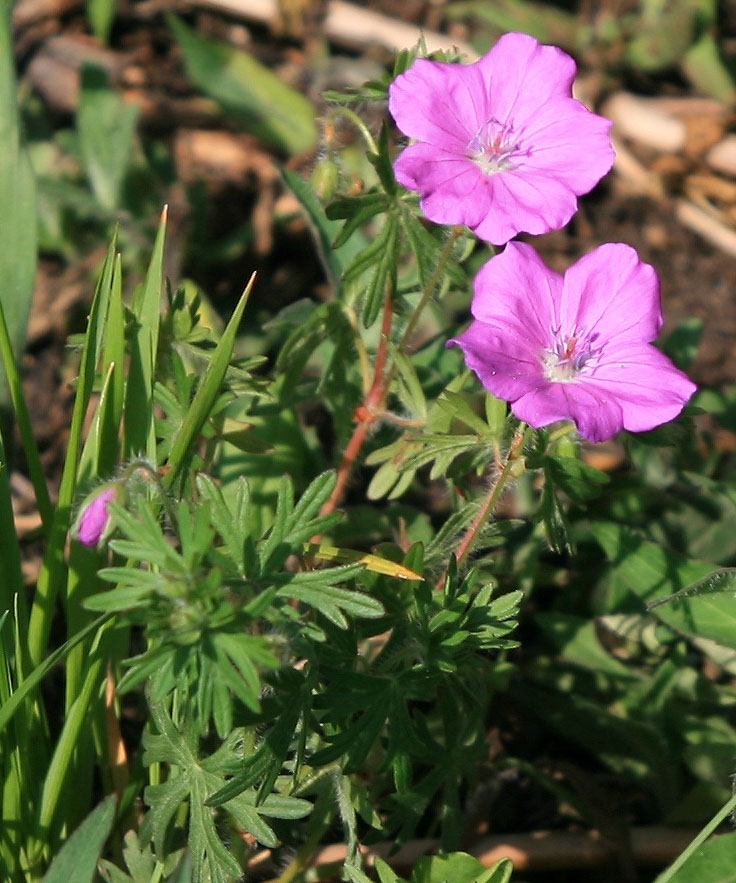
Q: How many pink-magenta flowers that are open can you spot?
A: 2